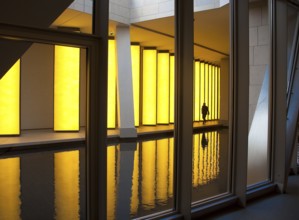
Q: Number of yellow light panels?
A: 14